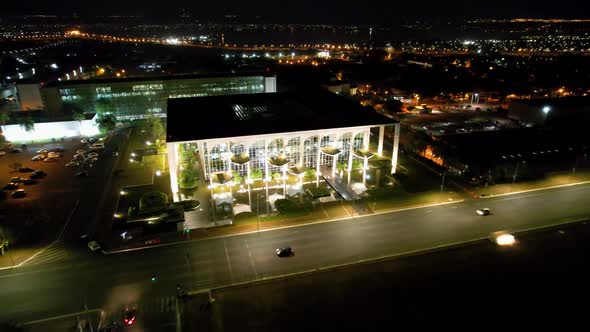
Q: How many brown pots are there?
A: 6